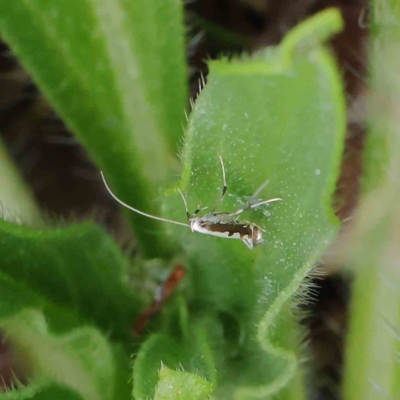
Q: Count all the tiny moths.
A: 1